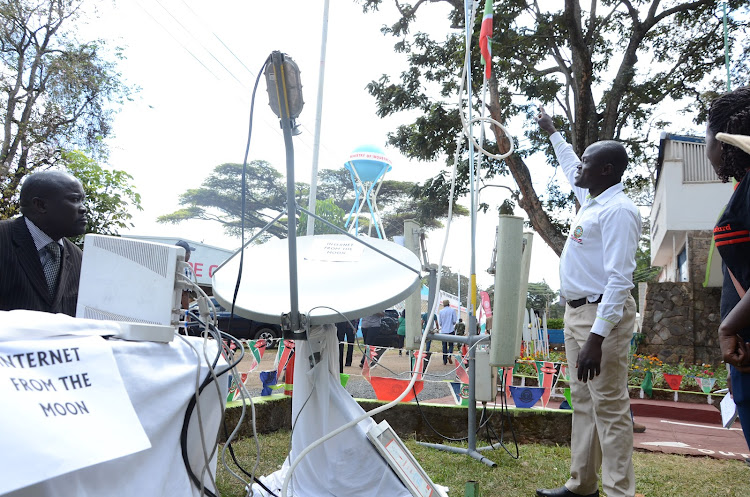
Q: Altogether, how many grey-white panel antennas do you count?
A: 3